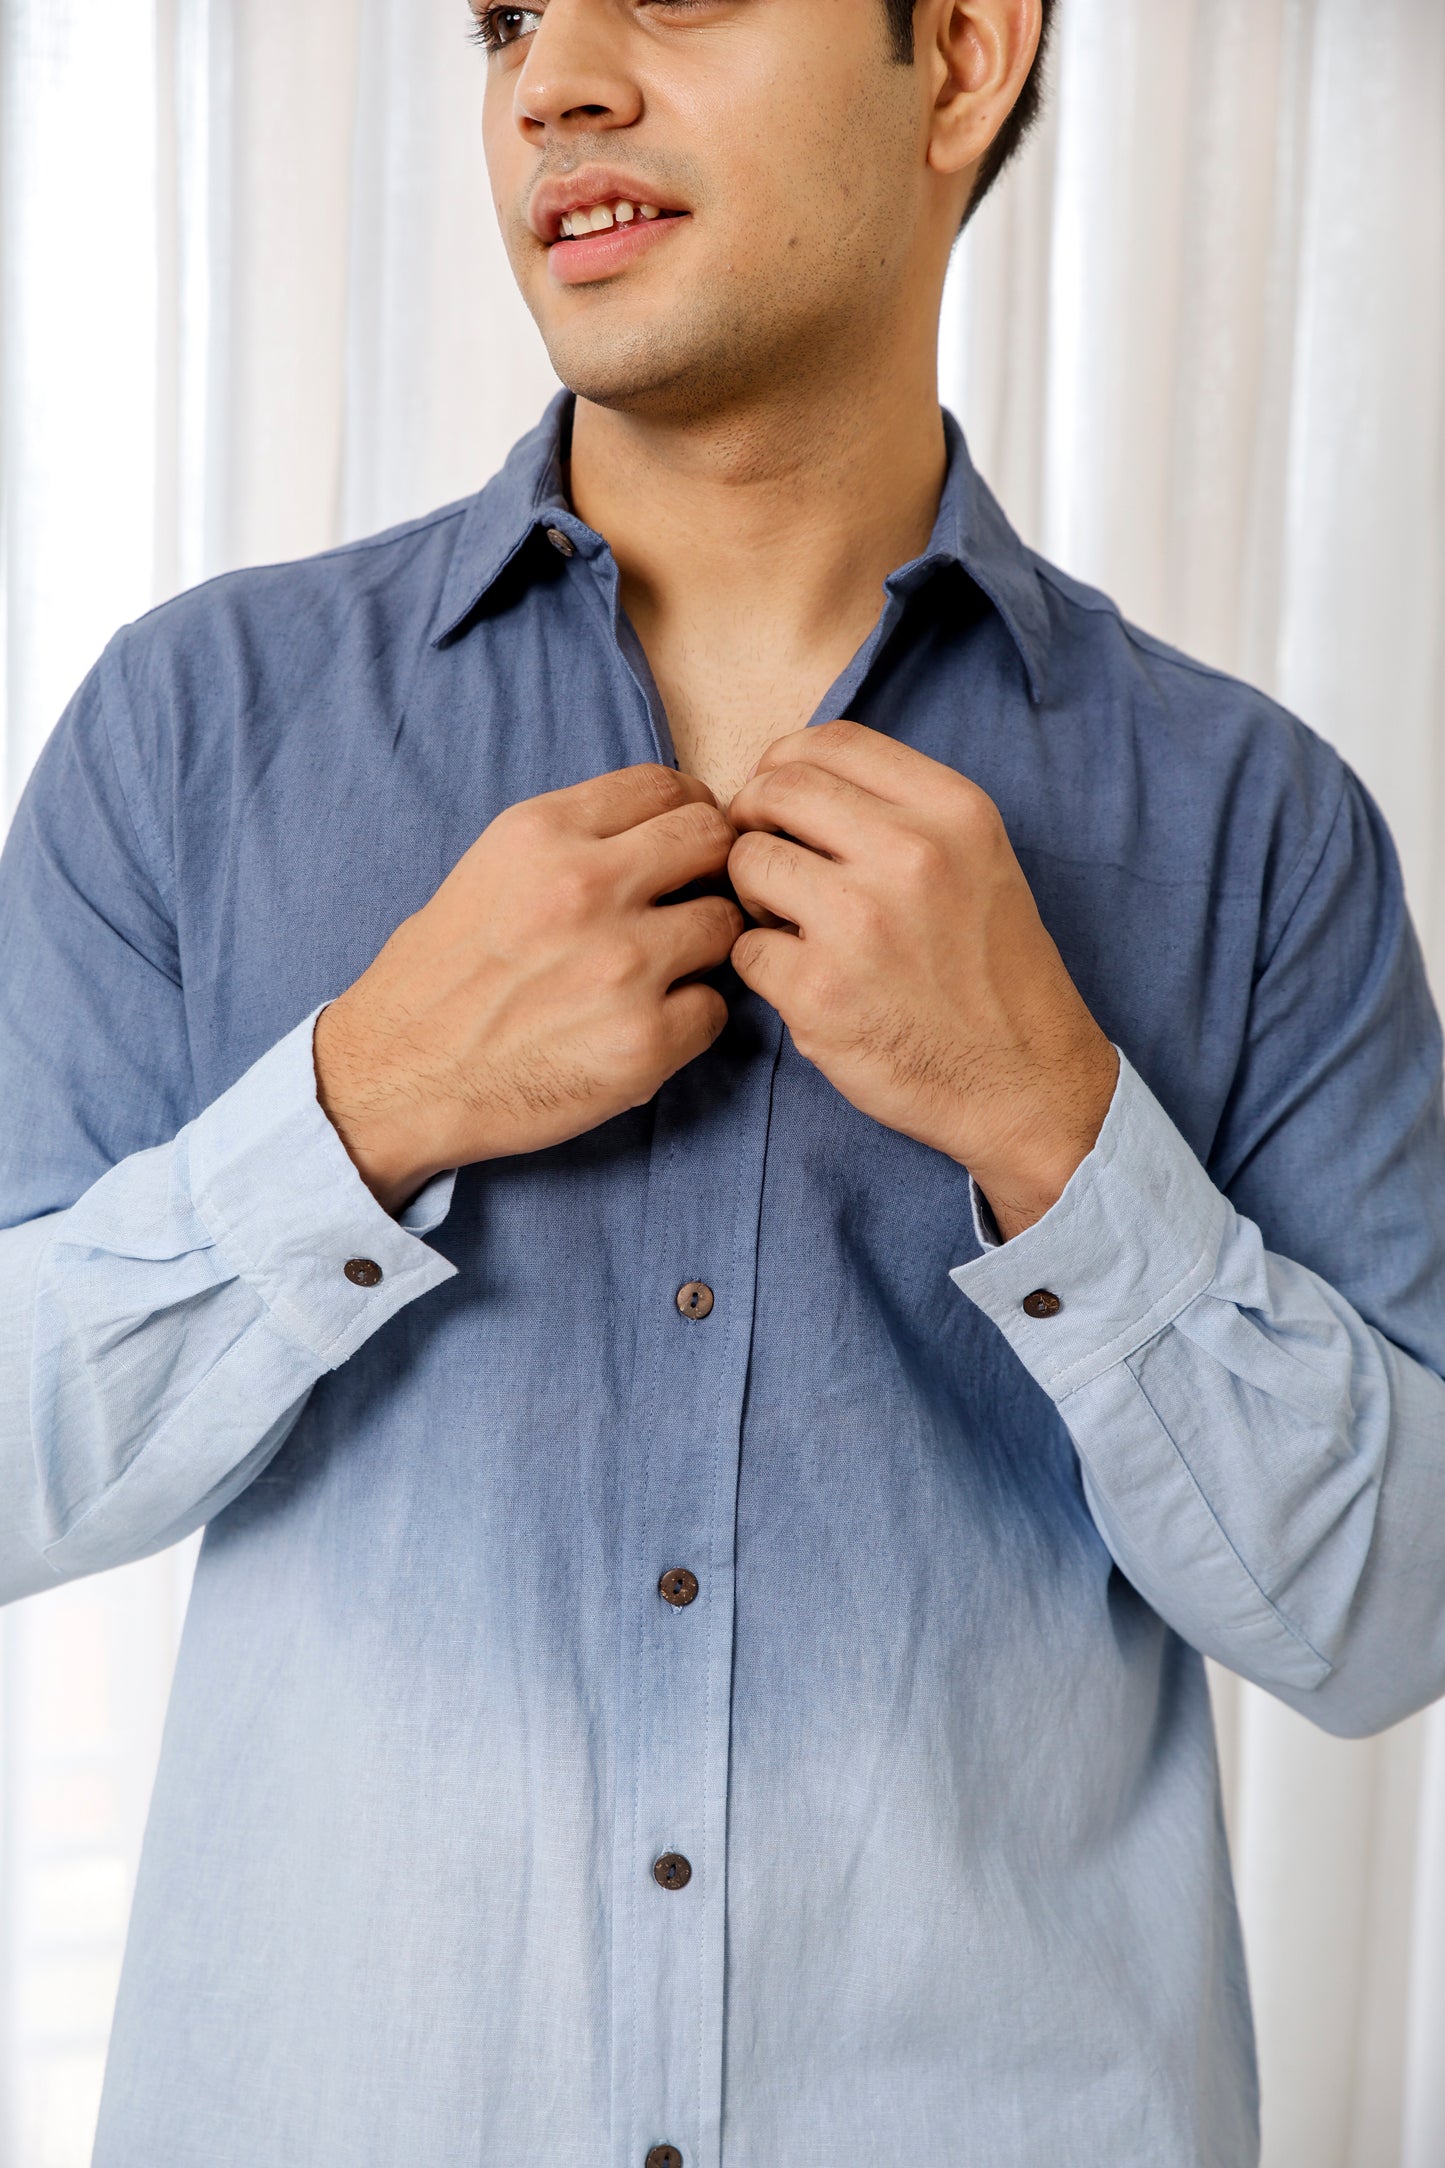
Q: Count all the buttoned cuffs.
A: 2